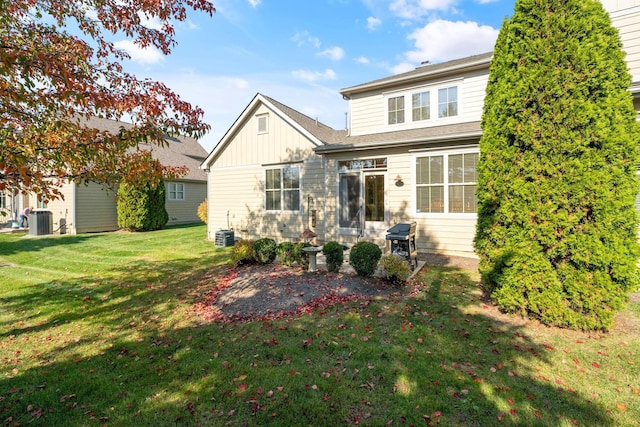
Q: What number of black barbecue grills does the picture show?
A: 1